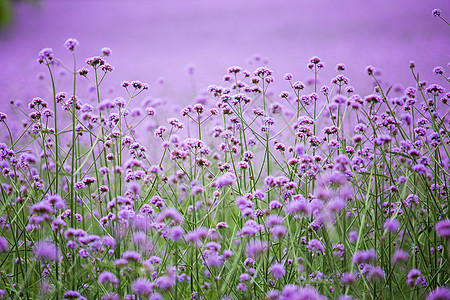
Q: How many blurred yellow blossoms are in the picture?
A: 0